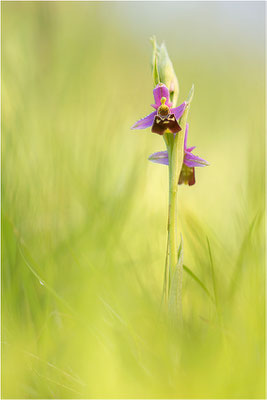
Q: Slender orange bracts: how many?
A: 0